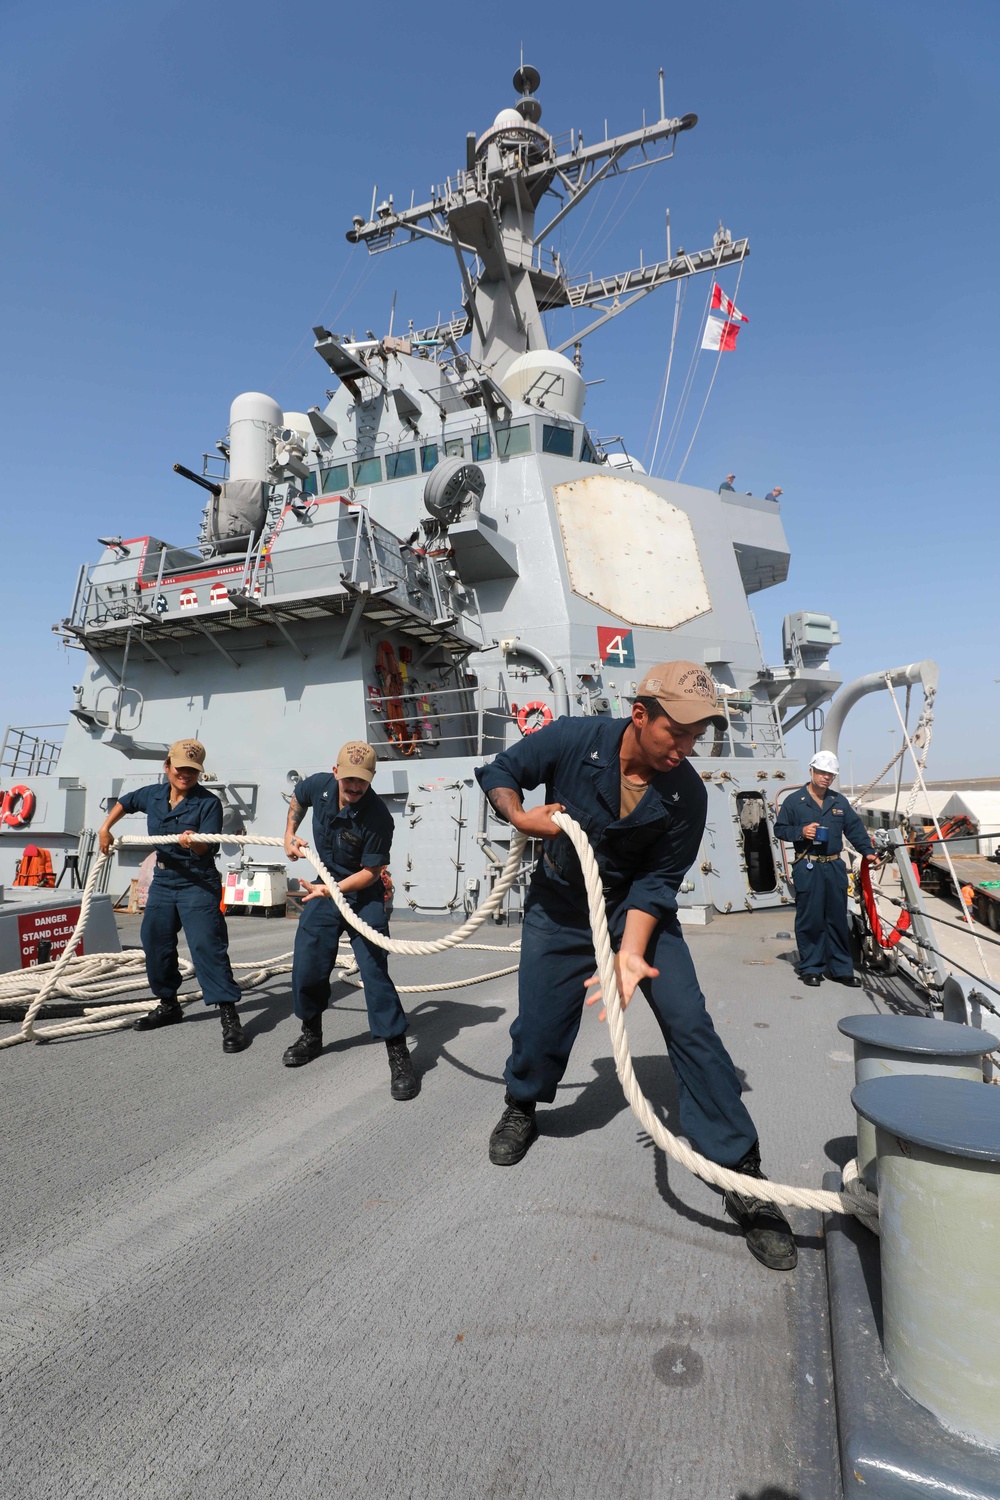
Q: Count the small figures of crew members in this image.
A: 2